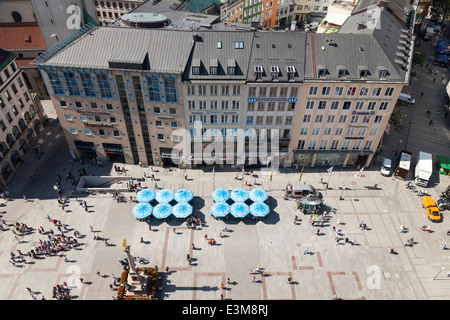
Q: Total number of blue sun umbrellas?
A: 12